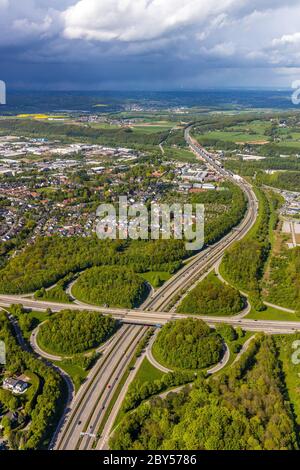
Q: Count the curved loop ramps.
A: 4